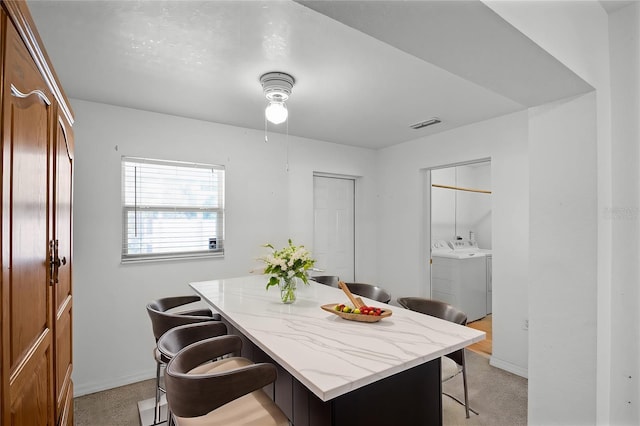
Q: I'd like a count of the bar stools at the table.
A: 6